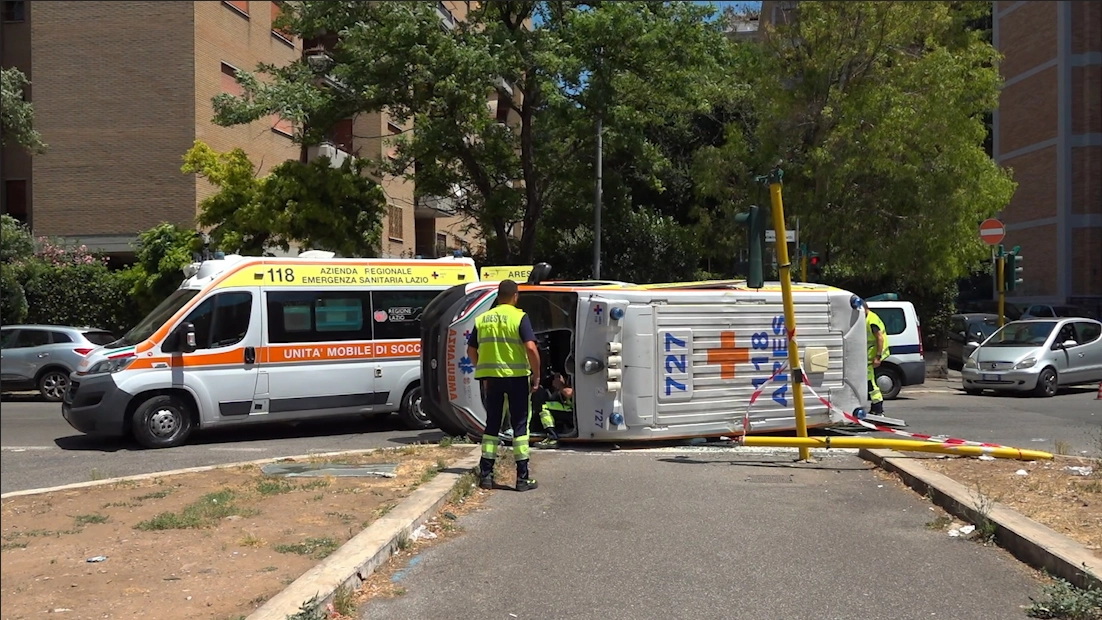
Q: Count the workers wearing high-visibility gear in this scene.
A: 3